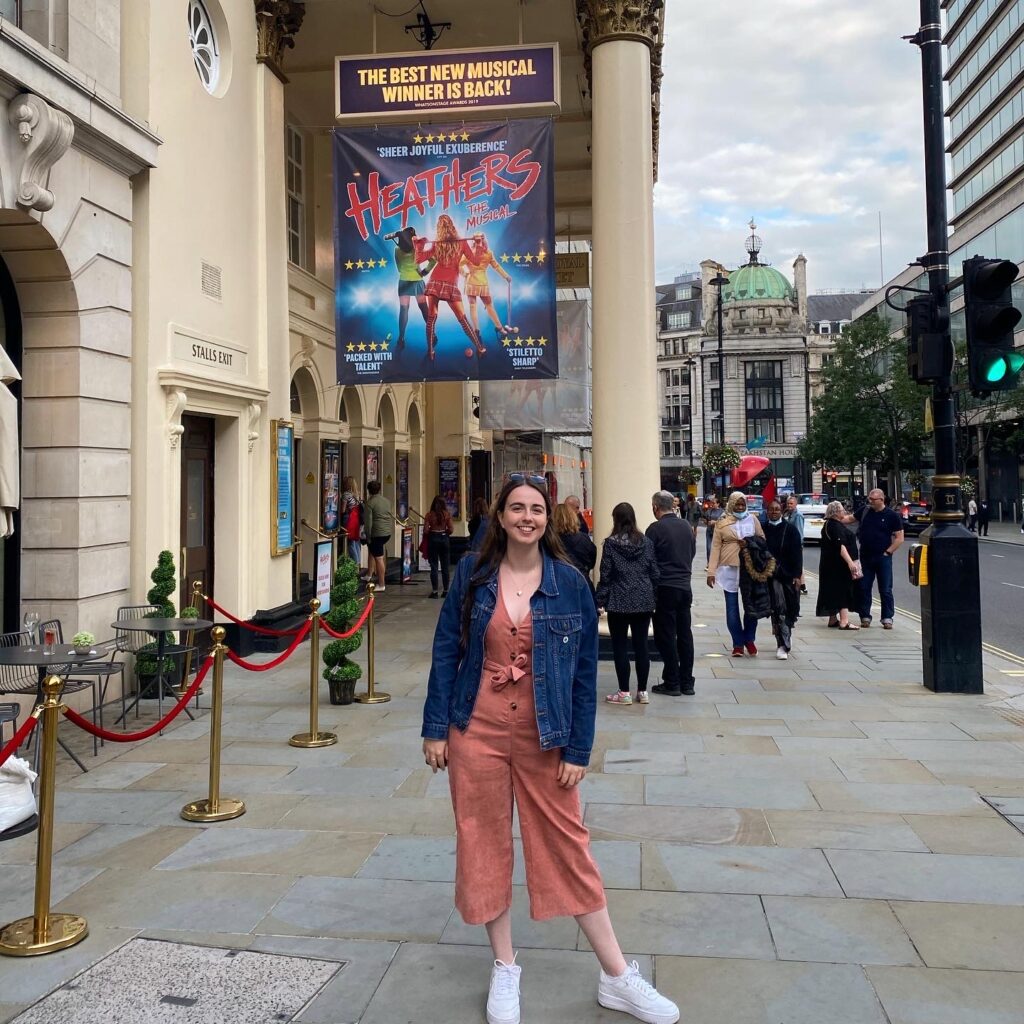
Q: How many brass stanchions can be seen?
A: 5